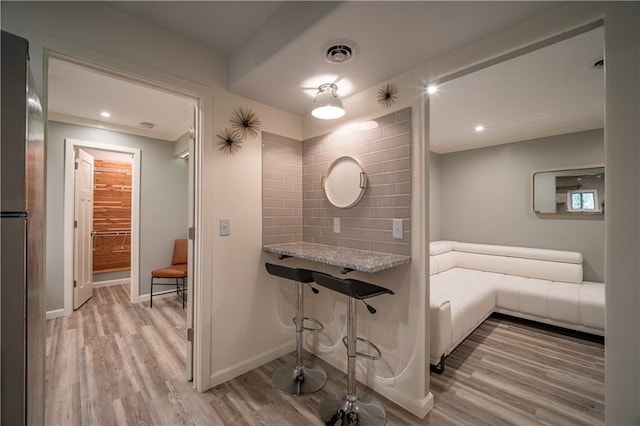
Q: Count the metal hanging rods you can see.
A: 2